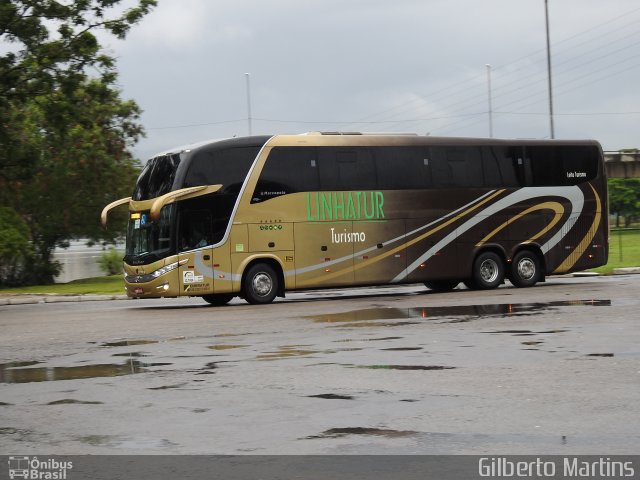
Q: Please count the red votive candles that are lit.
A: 0